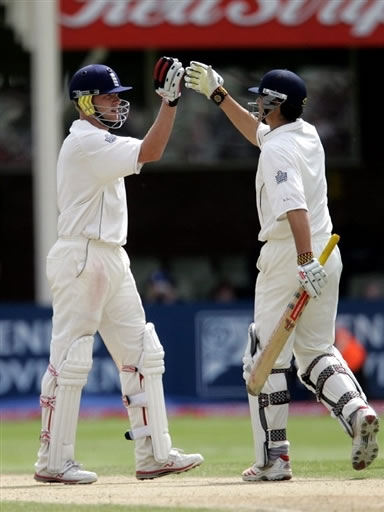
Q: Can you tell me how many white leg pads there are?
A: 4